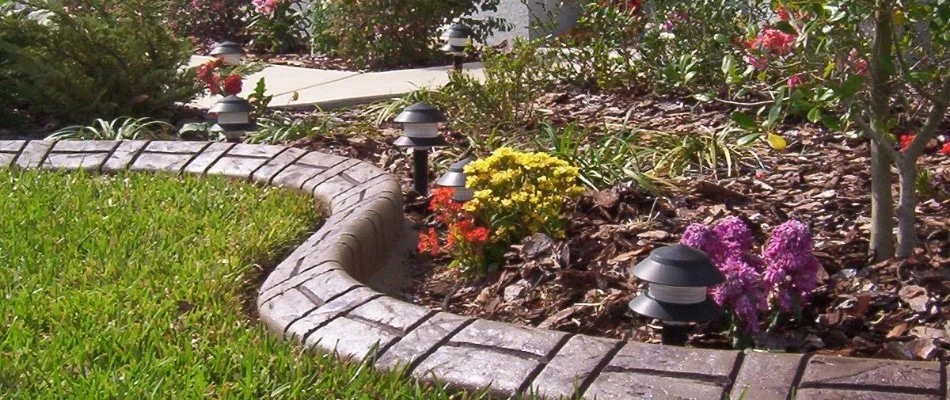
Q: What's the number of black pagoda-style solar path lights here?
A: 6